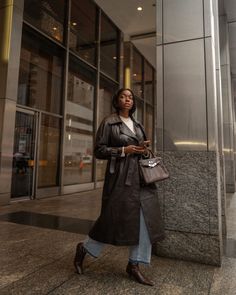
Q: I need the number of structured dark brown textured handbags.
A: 1